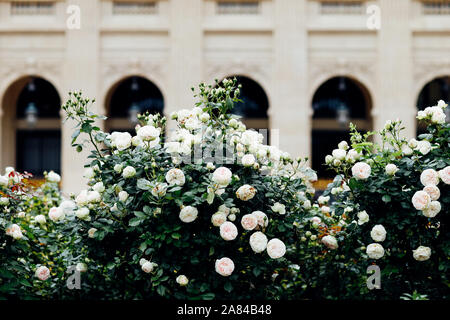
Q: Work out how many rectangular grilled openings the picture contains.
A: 5